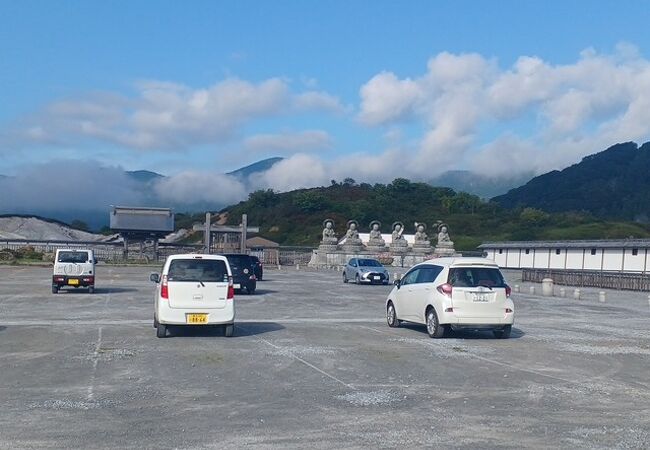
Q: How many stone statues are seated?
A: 6